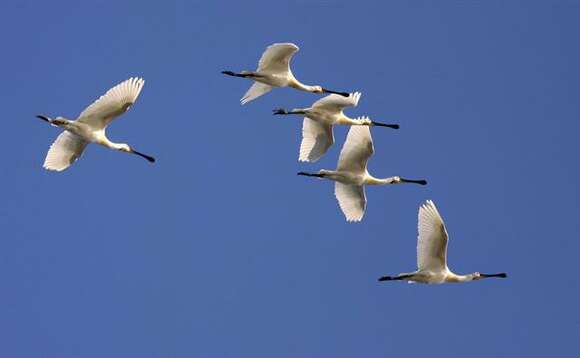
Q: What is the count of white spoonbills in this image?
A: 5